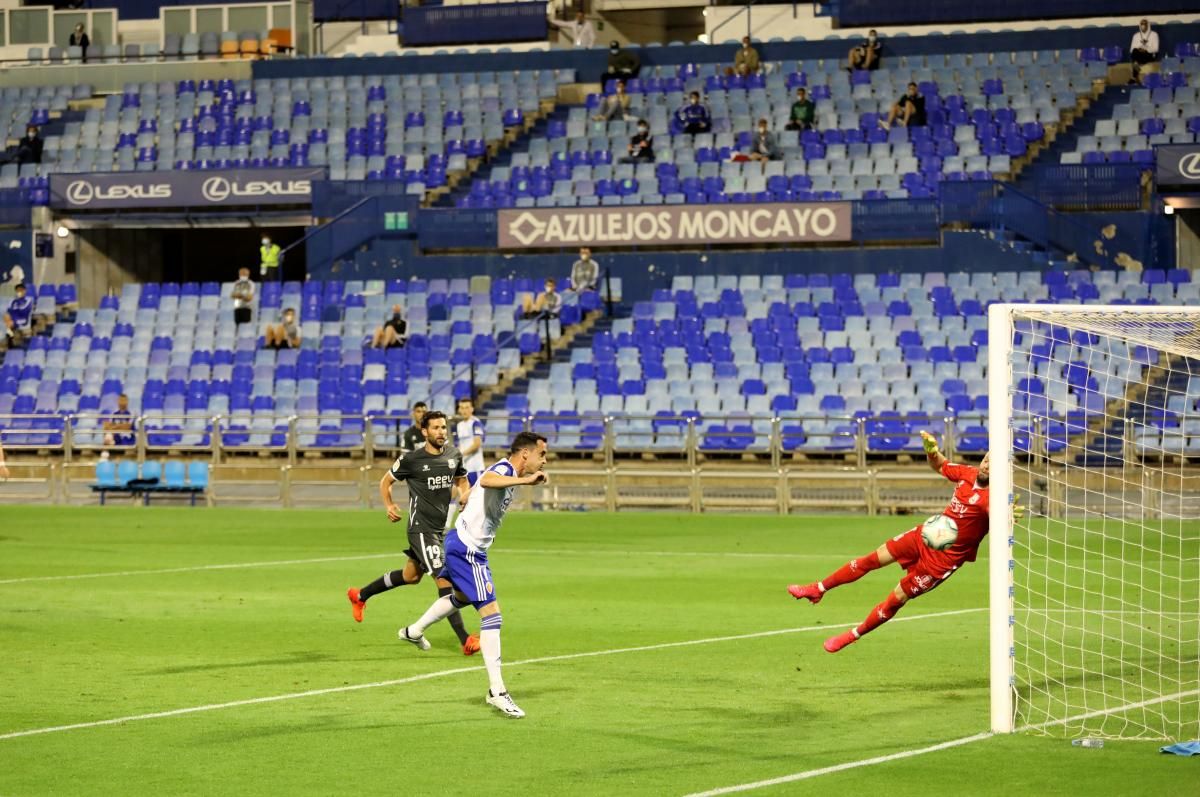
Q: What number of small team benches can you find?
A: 1